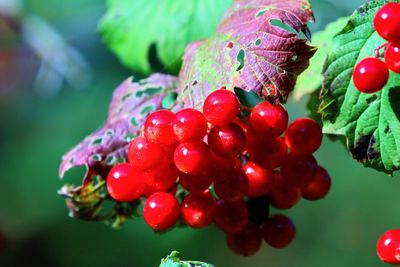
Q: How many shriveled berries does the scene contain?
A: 0